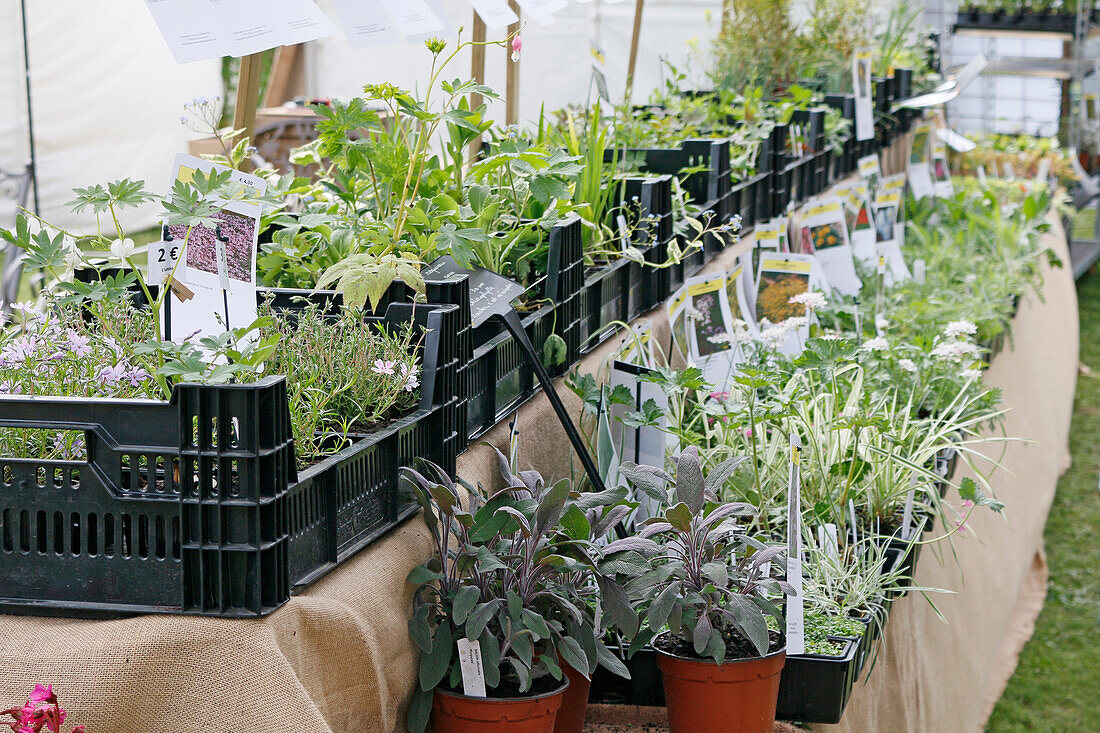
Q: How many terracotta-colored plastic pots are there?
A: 3